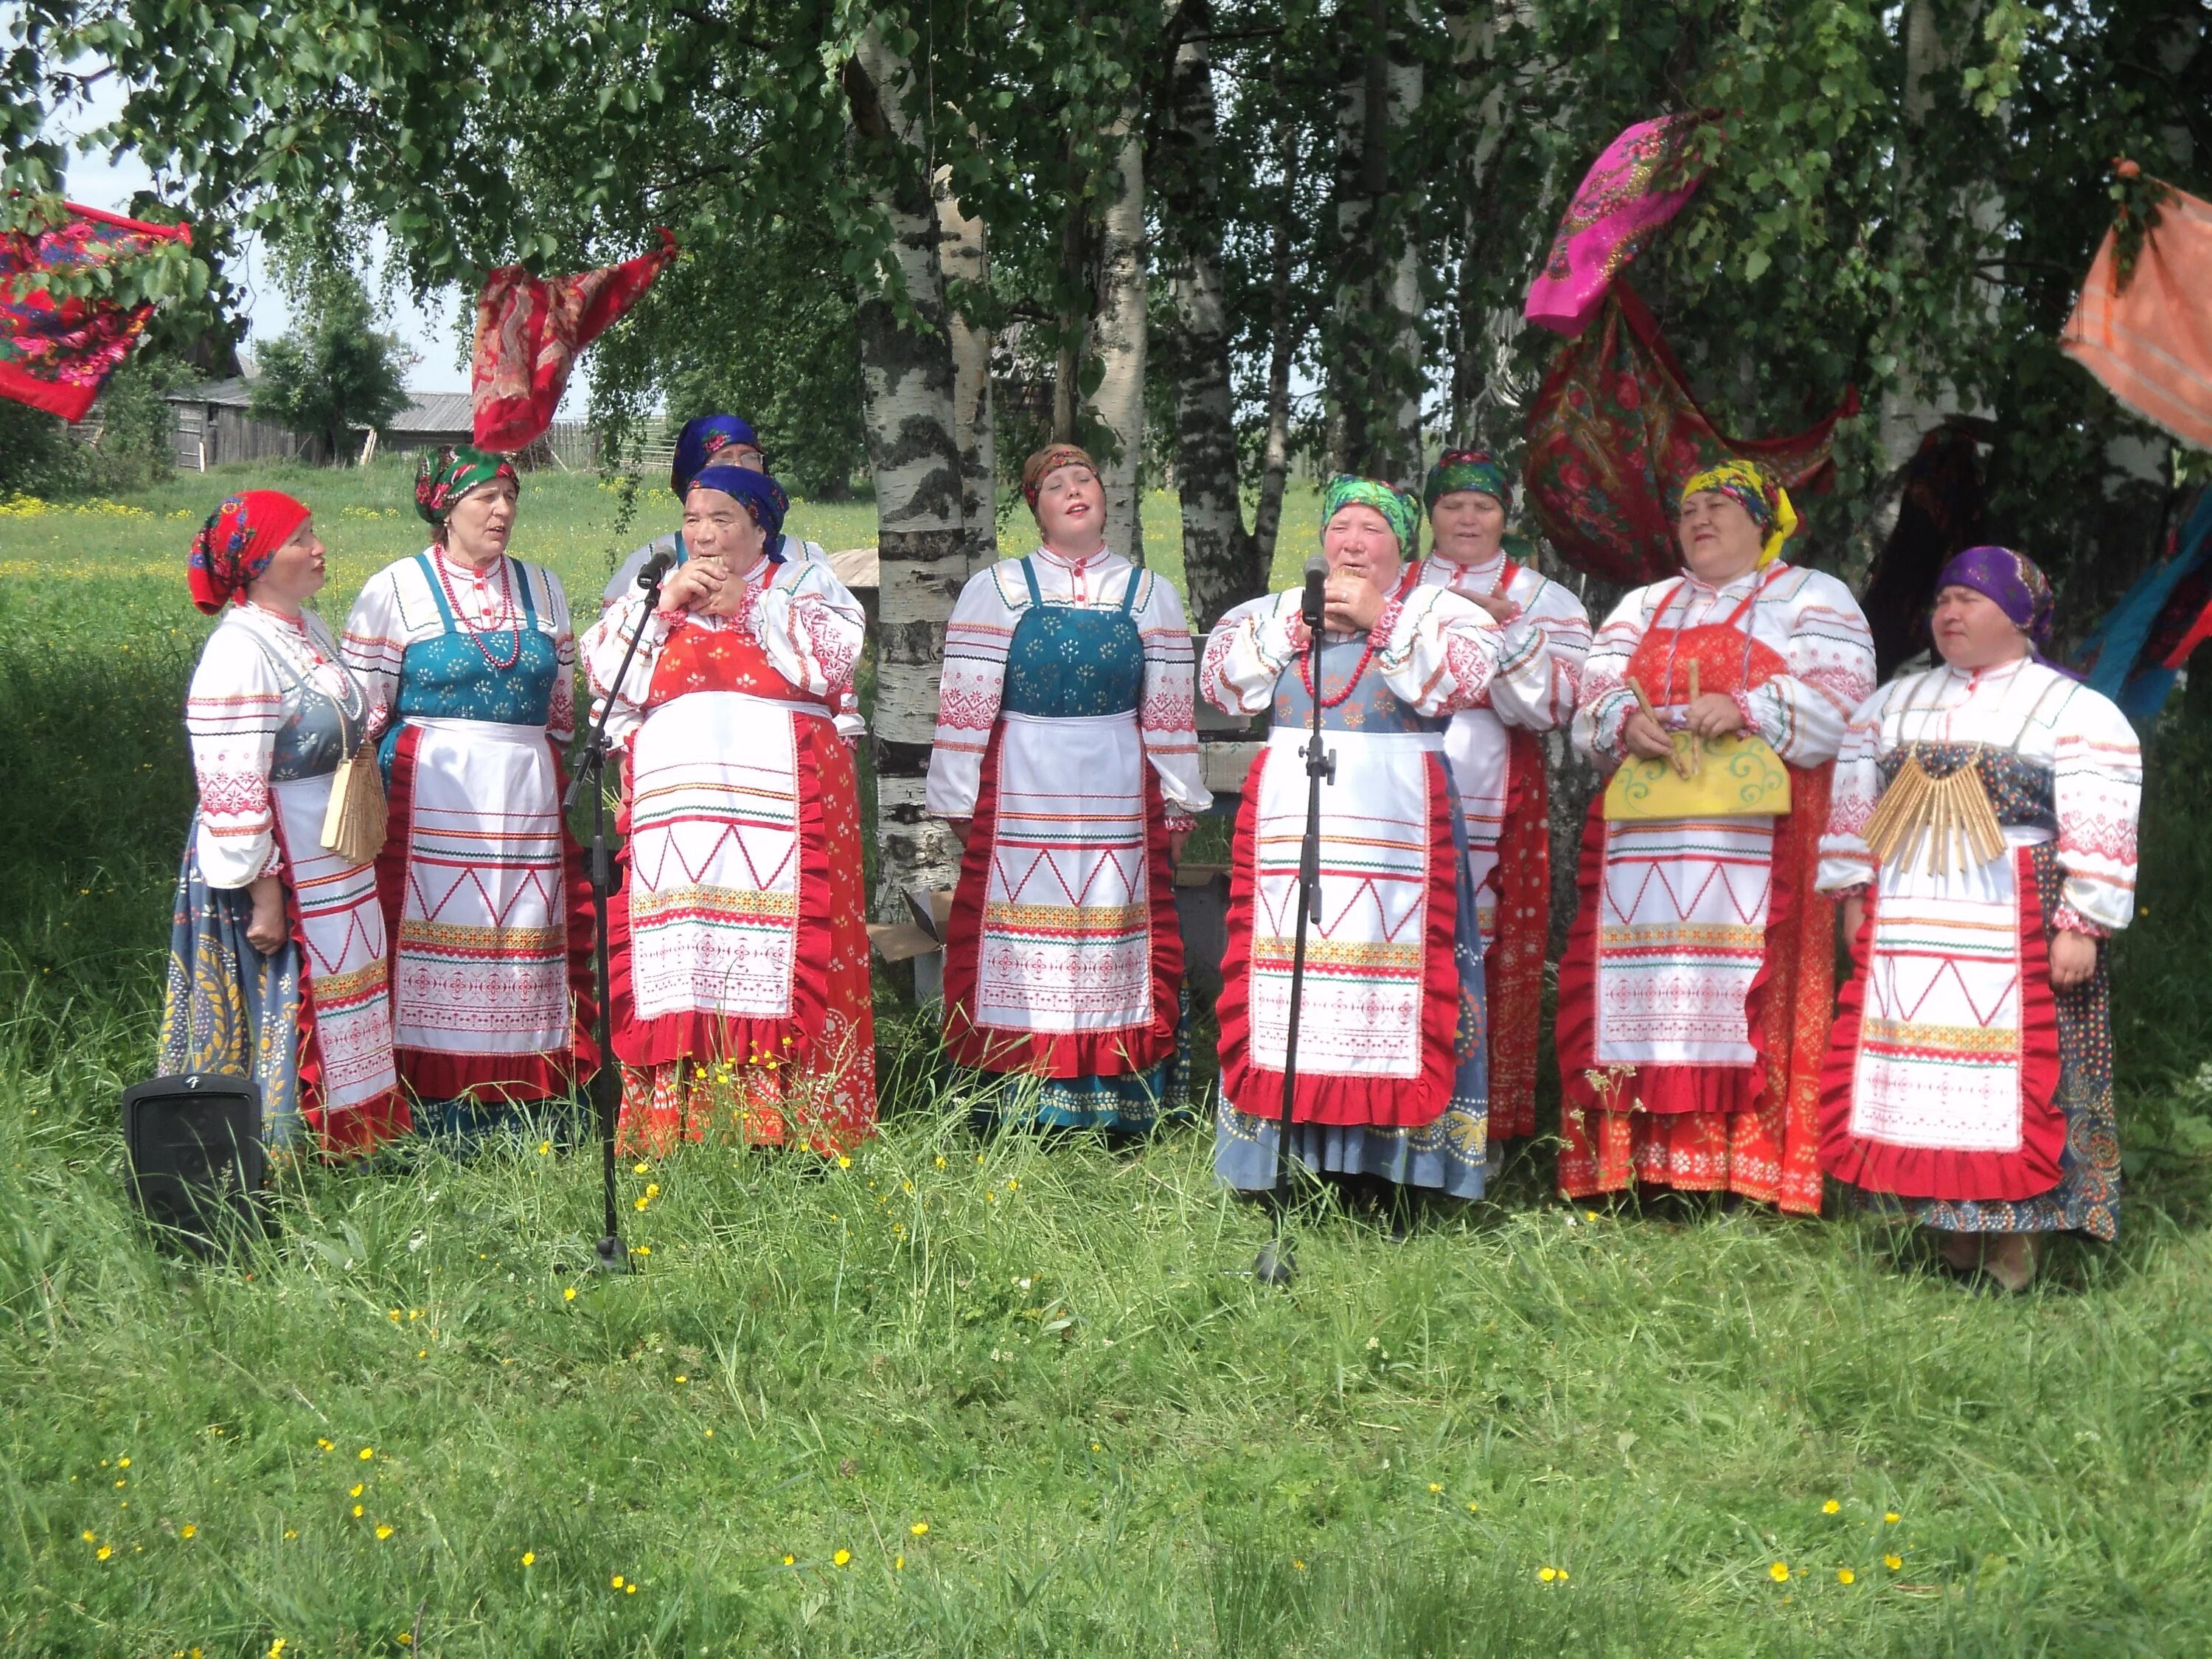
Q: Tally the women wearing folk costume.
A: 9